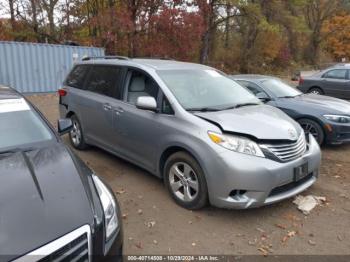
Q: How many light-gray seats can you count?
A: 1